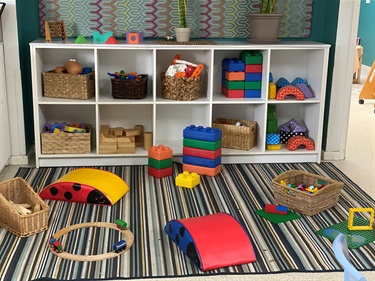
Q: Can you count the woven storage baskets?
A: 7